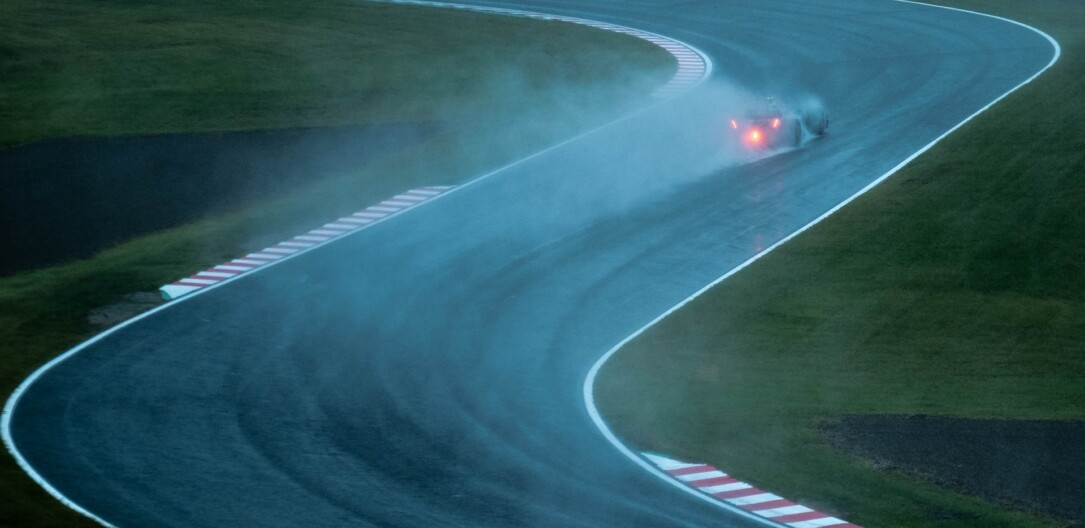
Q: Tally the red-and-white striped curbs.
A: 3